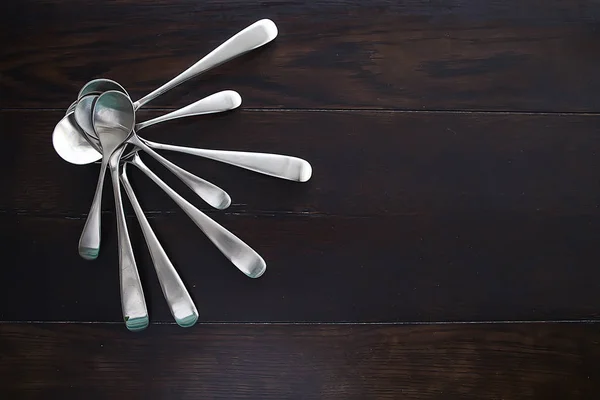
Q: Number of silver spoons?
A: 8